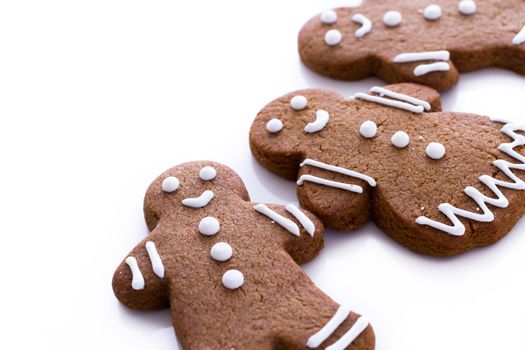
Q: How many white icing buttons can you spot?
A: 9